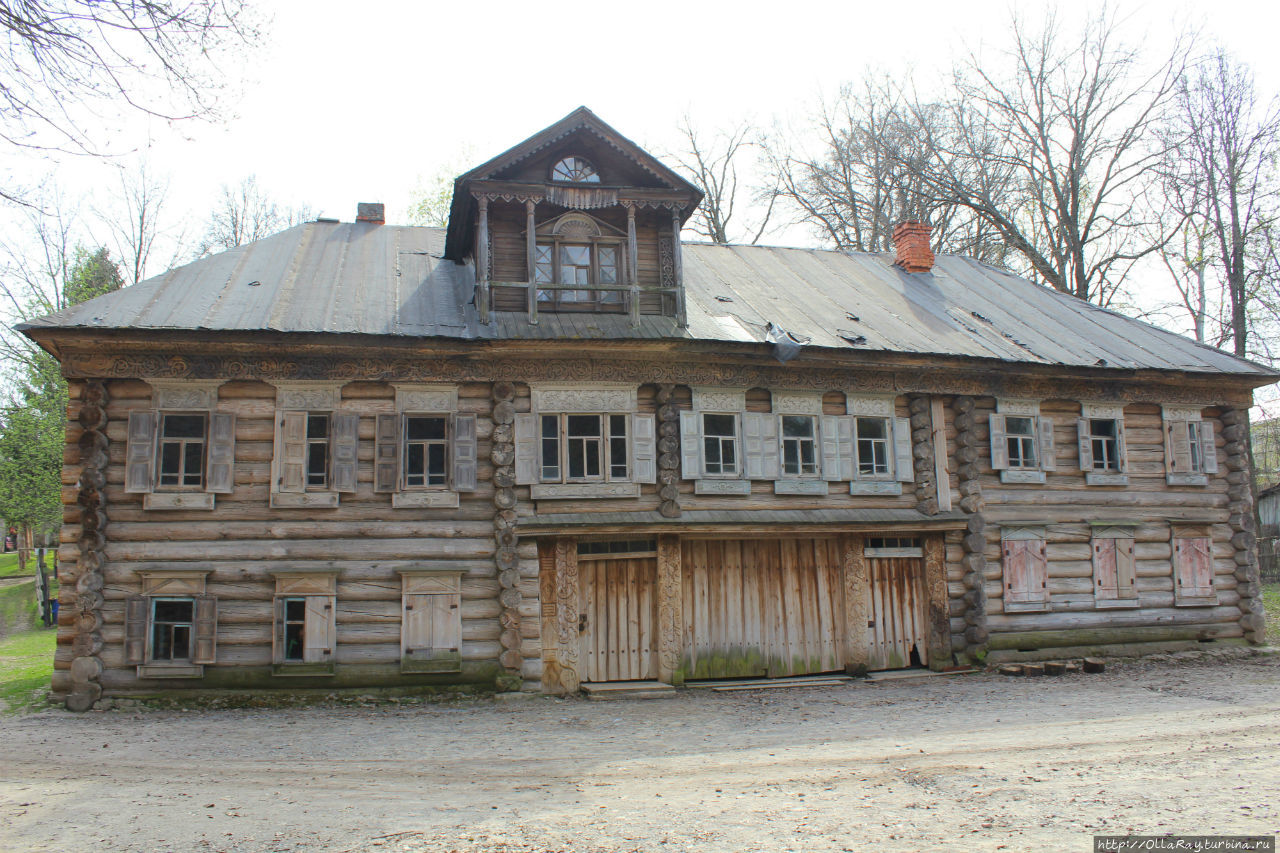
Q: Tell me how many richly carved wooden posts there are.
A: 4